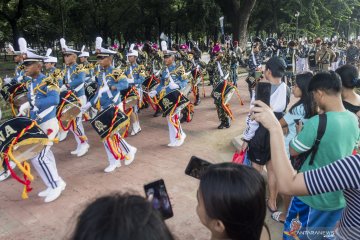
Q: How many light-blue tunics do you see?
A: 8